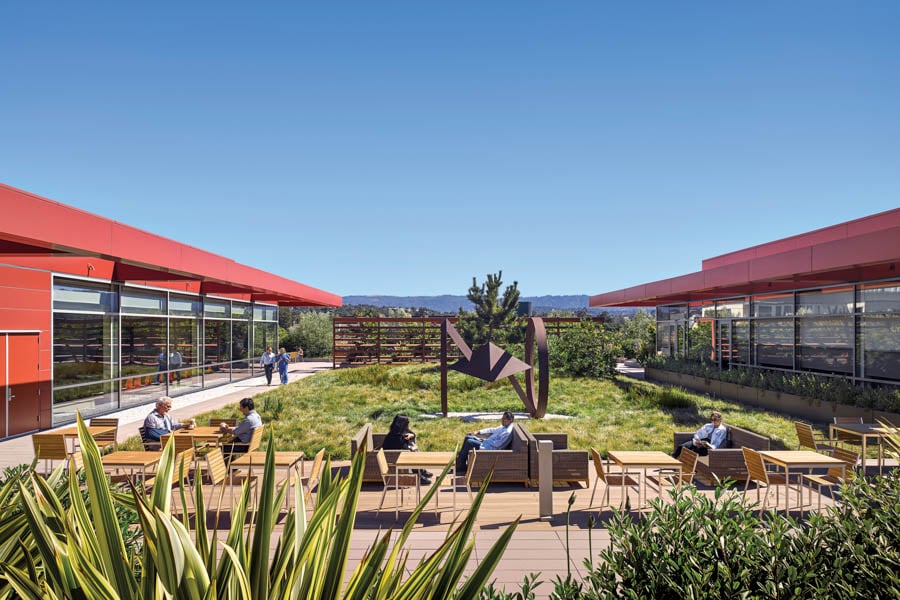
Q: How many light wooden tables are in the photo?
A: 8